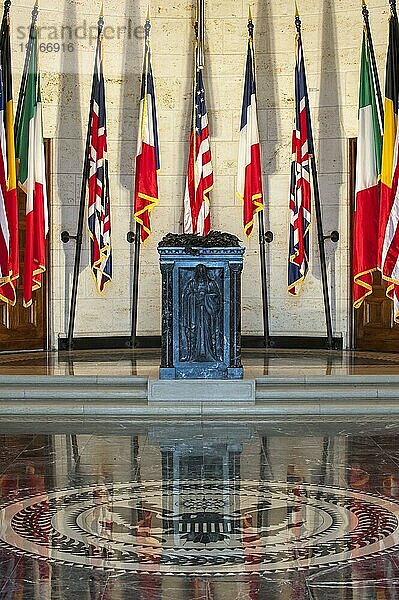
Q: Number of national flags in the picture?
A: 11